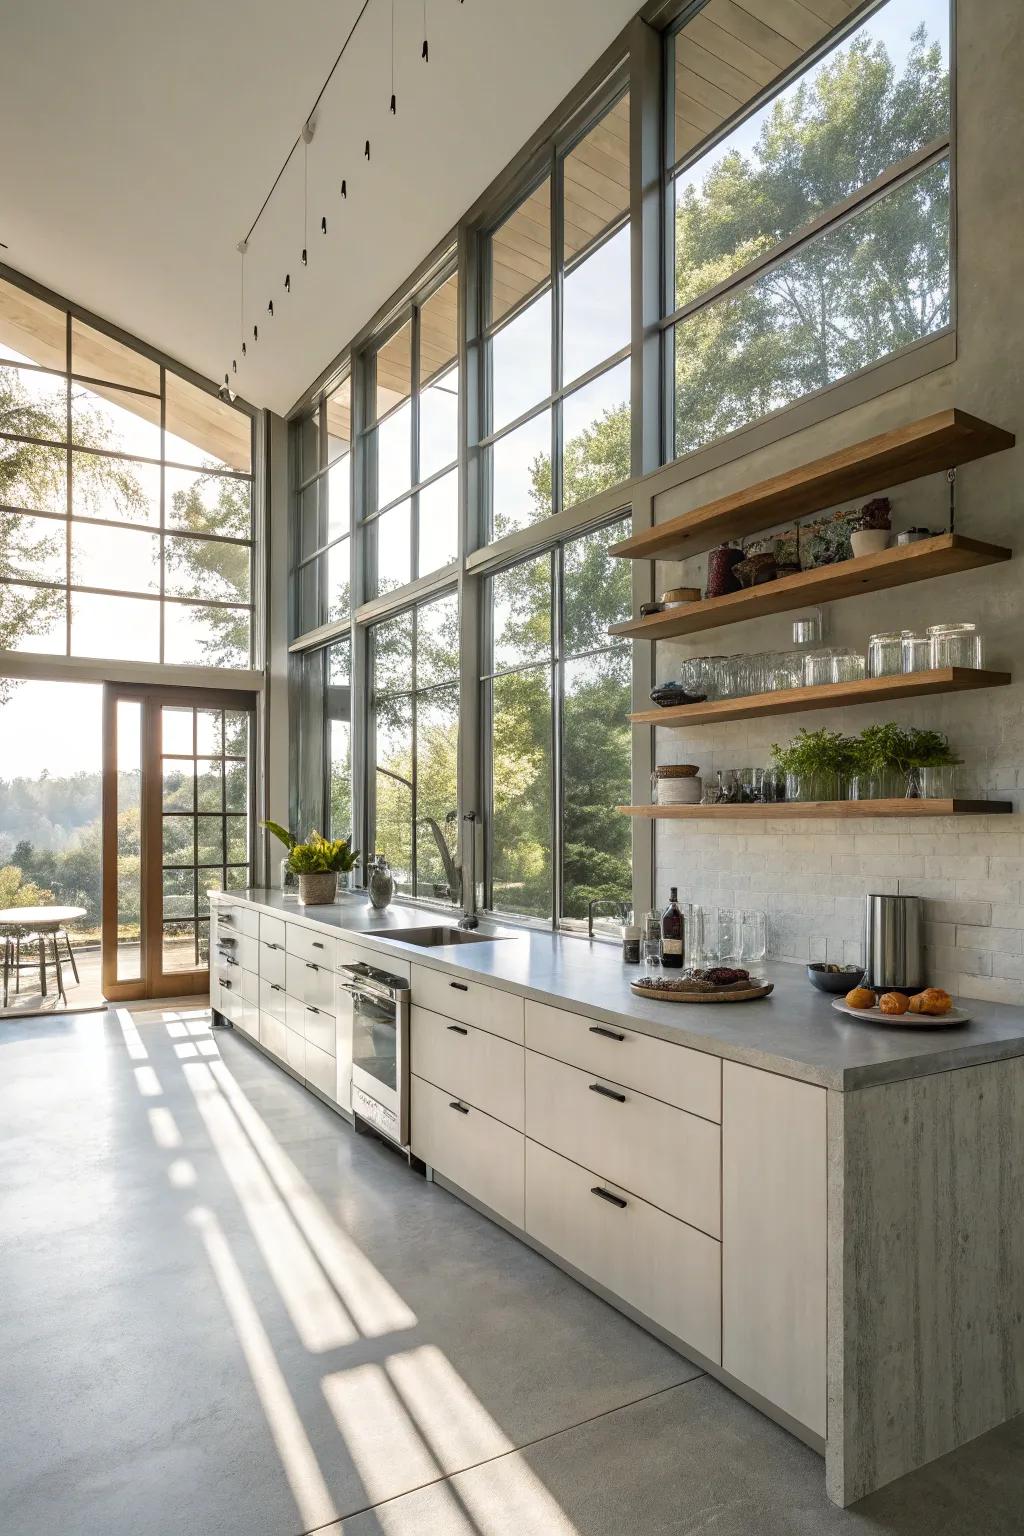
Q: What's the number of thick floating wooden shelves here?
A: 4